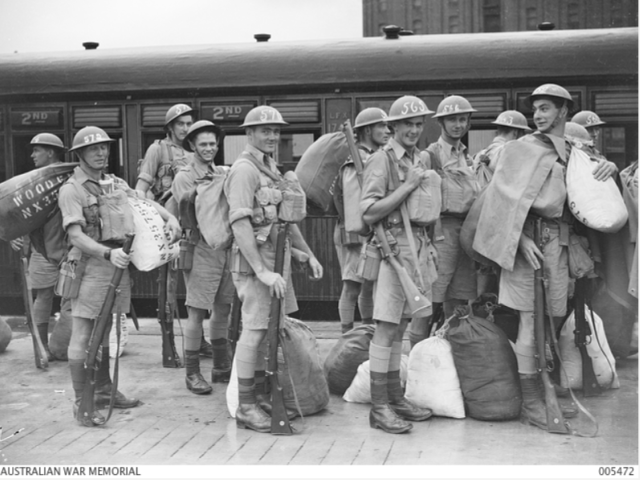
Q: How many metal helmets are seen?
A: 12